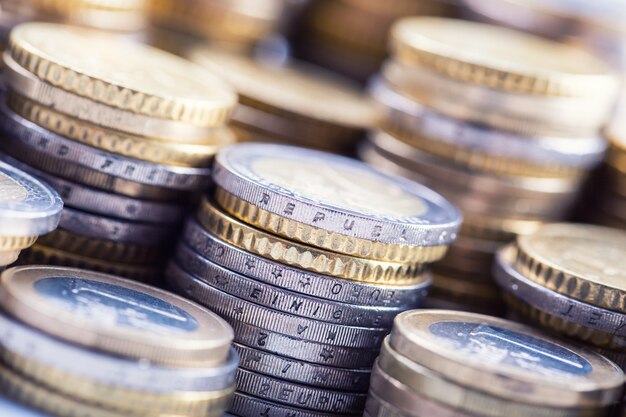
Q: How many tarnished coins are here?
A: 0